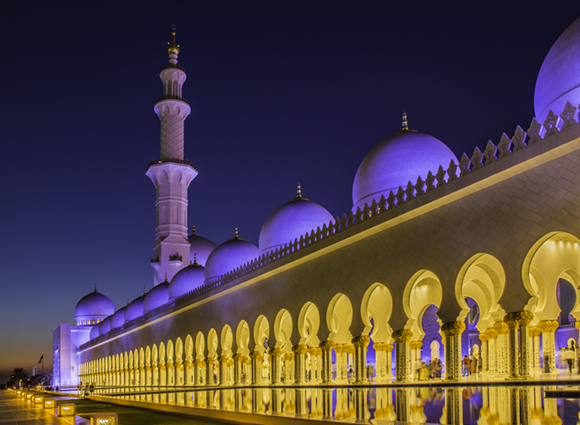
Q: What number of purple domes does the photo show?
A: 12